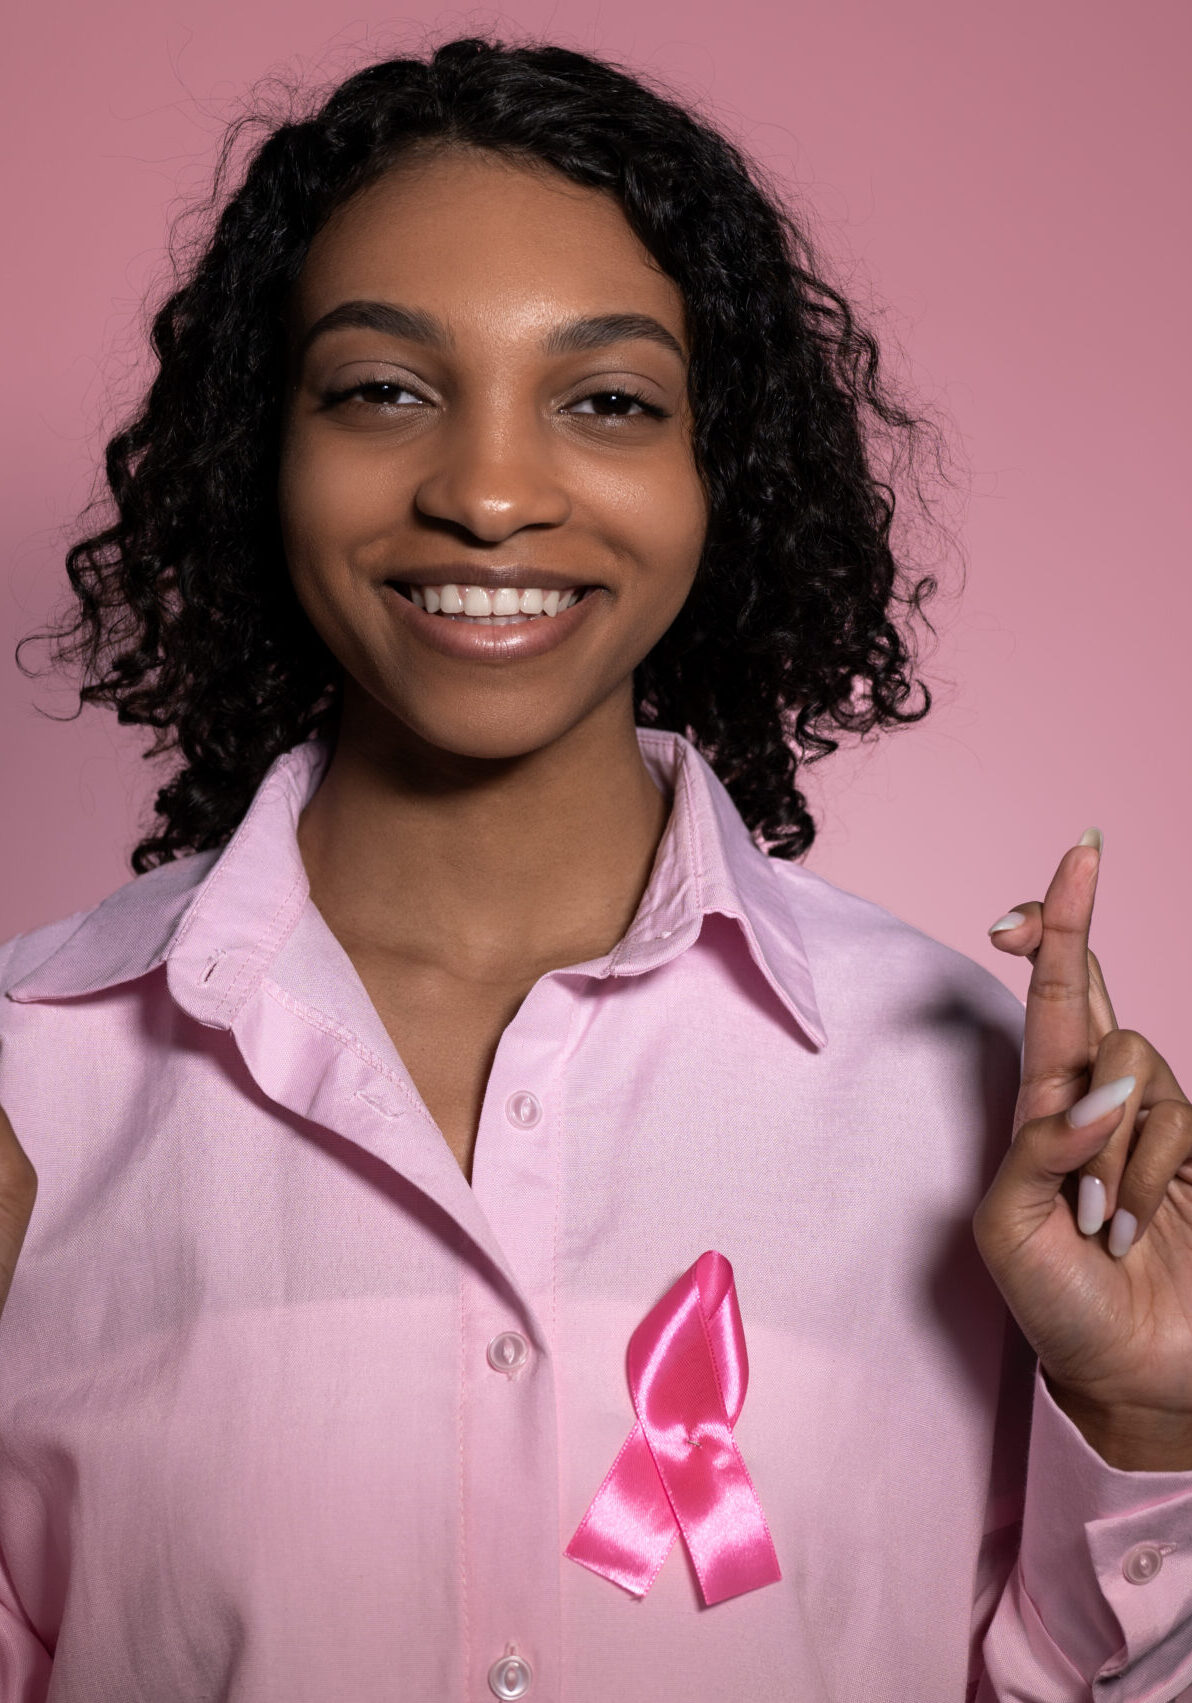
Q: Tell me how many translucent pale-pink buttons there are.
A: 4